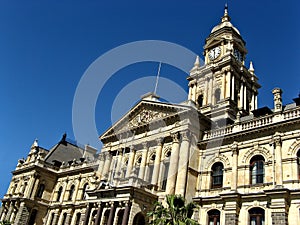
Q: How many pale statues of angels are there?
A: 0